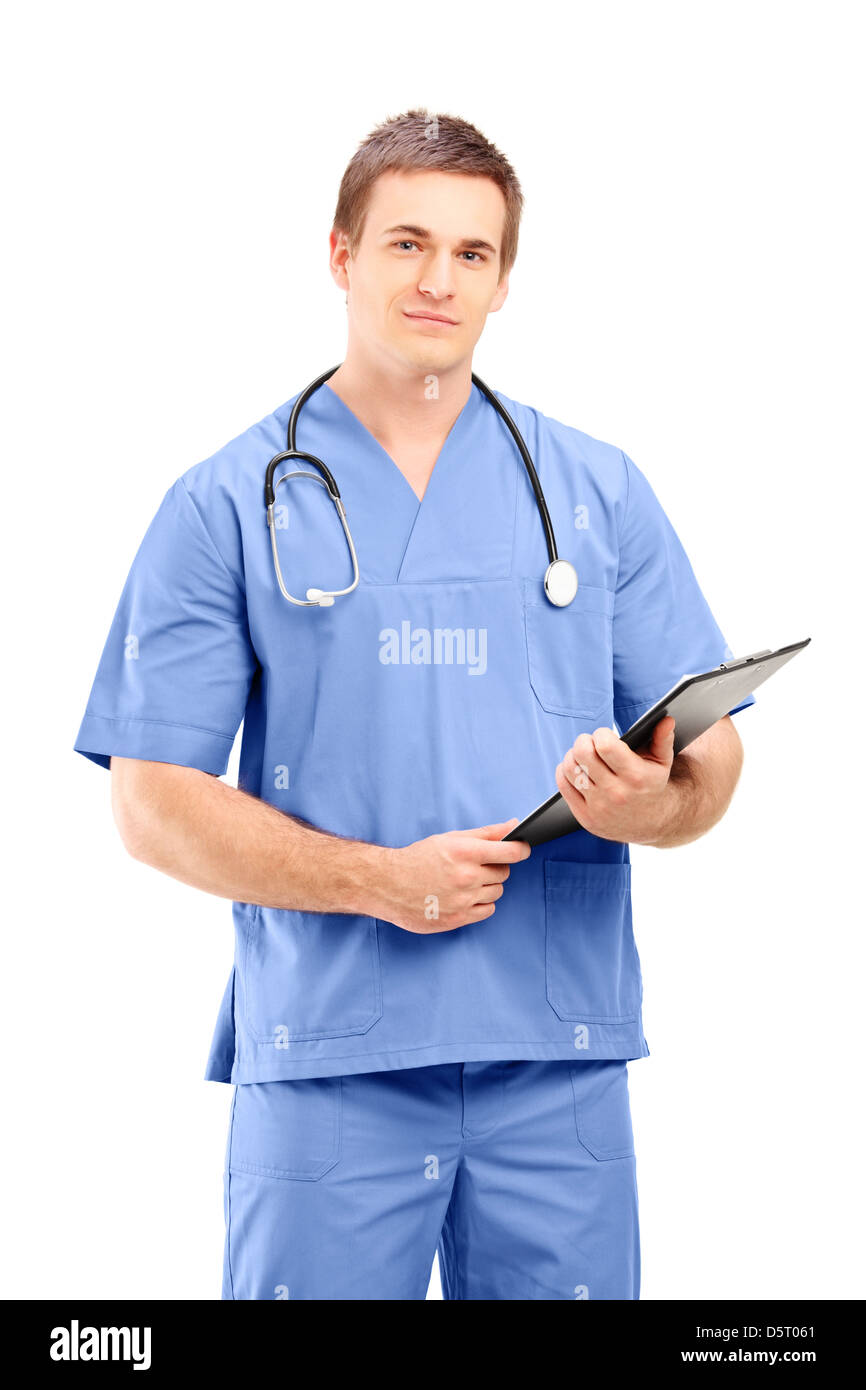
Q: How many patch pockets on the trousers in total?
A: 2